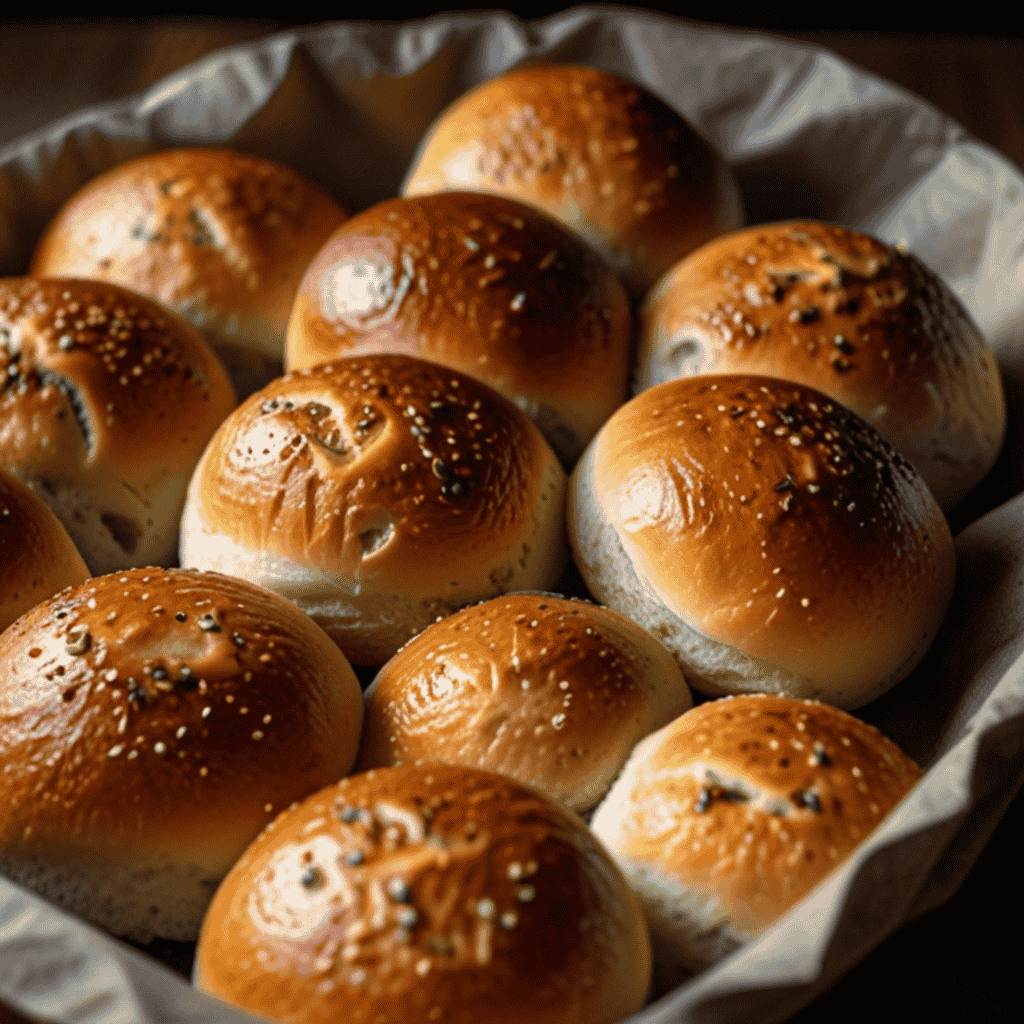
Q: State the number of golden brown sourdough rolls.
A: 12